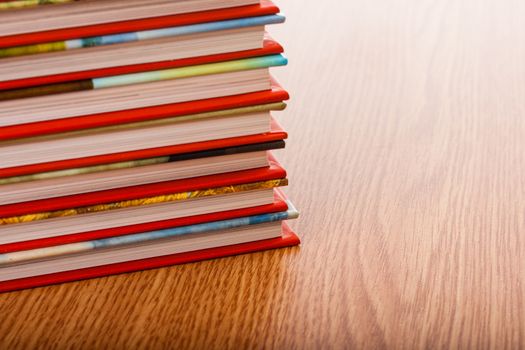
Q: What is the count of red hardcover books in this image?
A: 7